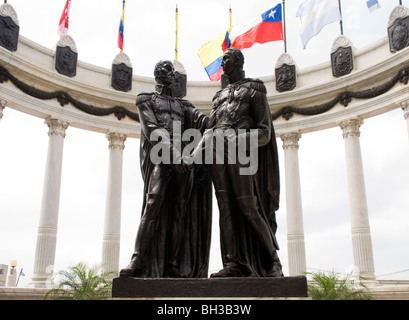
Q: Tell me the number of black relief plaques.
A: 7